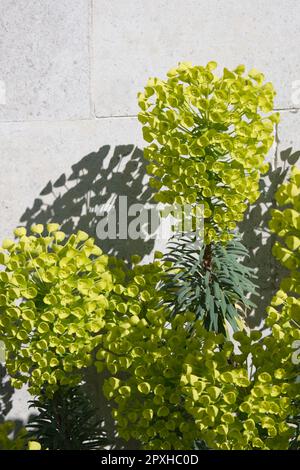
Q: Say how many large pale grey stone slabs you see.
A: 4